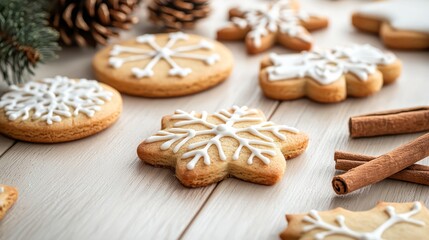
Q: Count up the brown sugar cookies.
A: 8